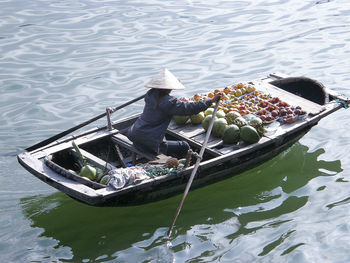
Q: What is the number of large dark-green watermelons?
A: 2